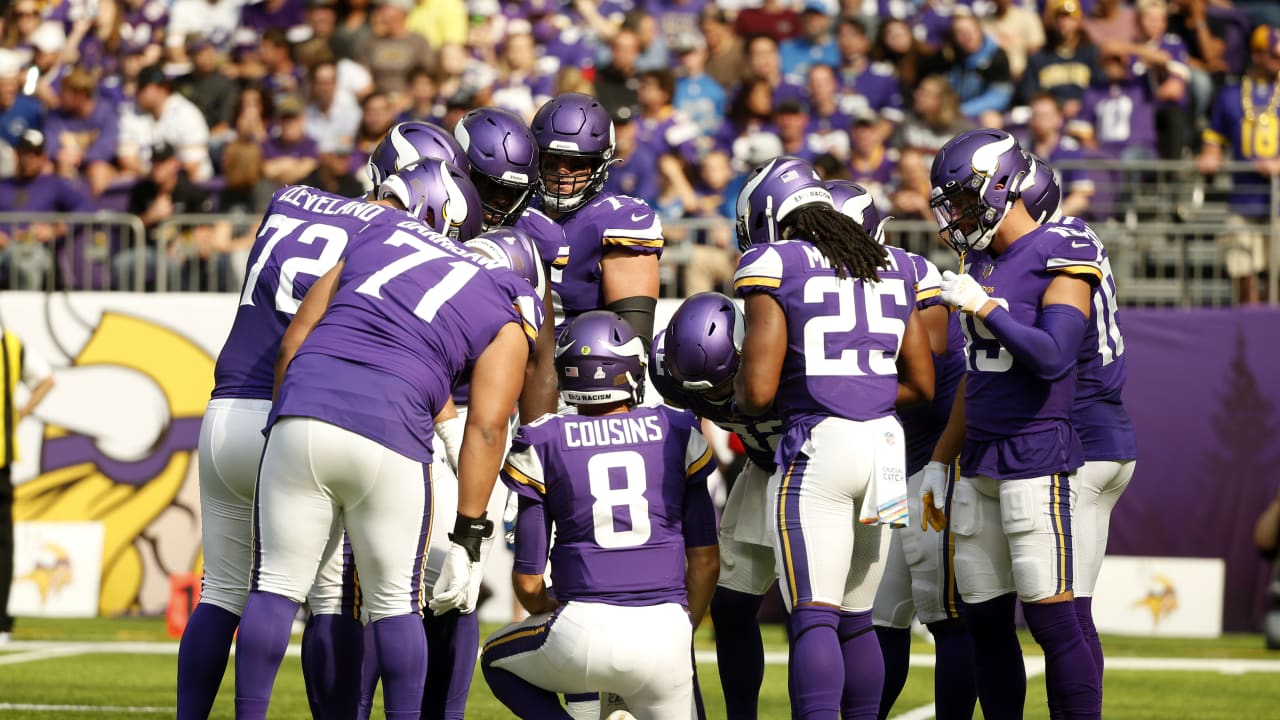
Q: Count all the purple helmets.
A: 11